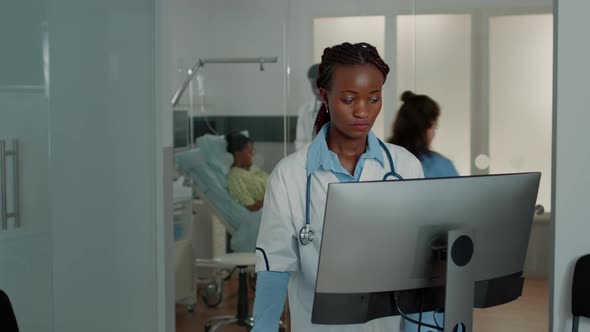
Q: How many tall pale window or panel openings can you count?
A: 3